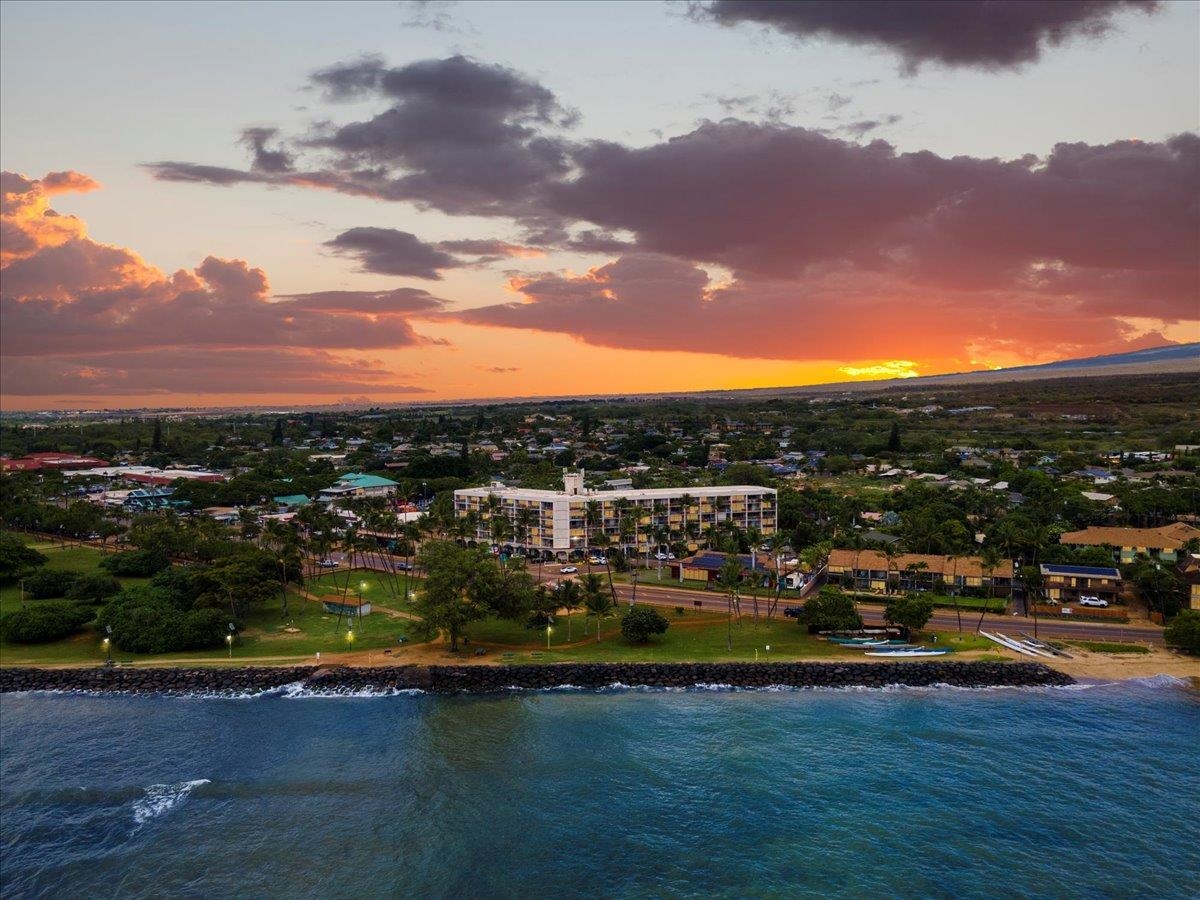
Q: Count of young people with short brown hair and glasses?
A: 0